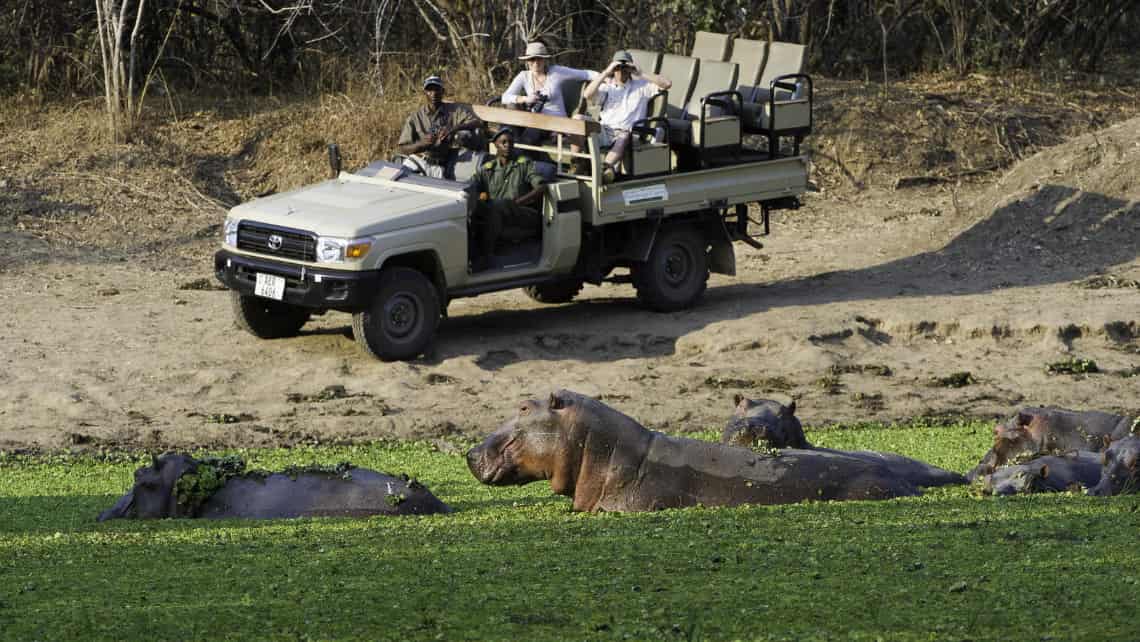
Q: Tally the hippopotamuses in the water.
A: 6